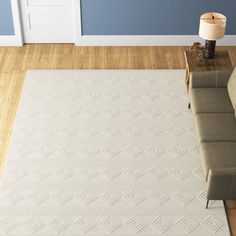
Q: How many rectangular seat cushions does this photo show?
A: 3